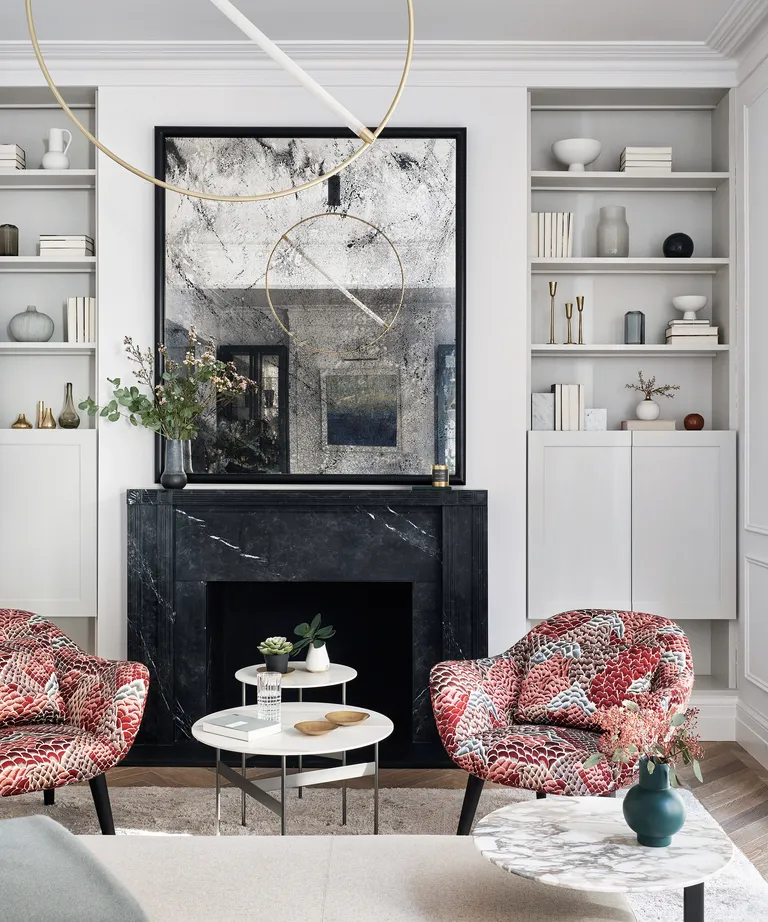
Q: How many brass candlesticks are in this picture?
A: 3